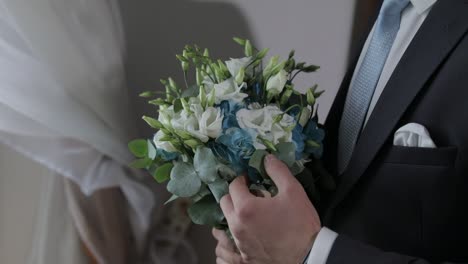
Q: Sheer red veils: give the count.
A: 0